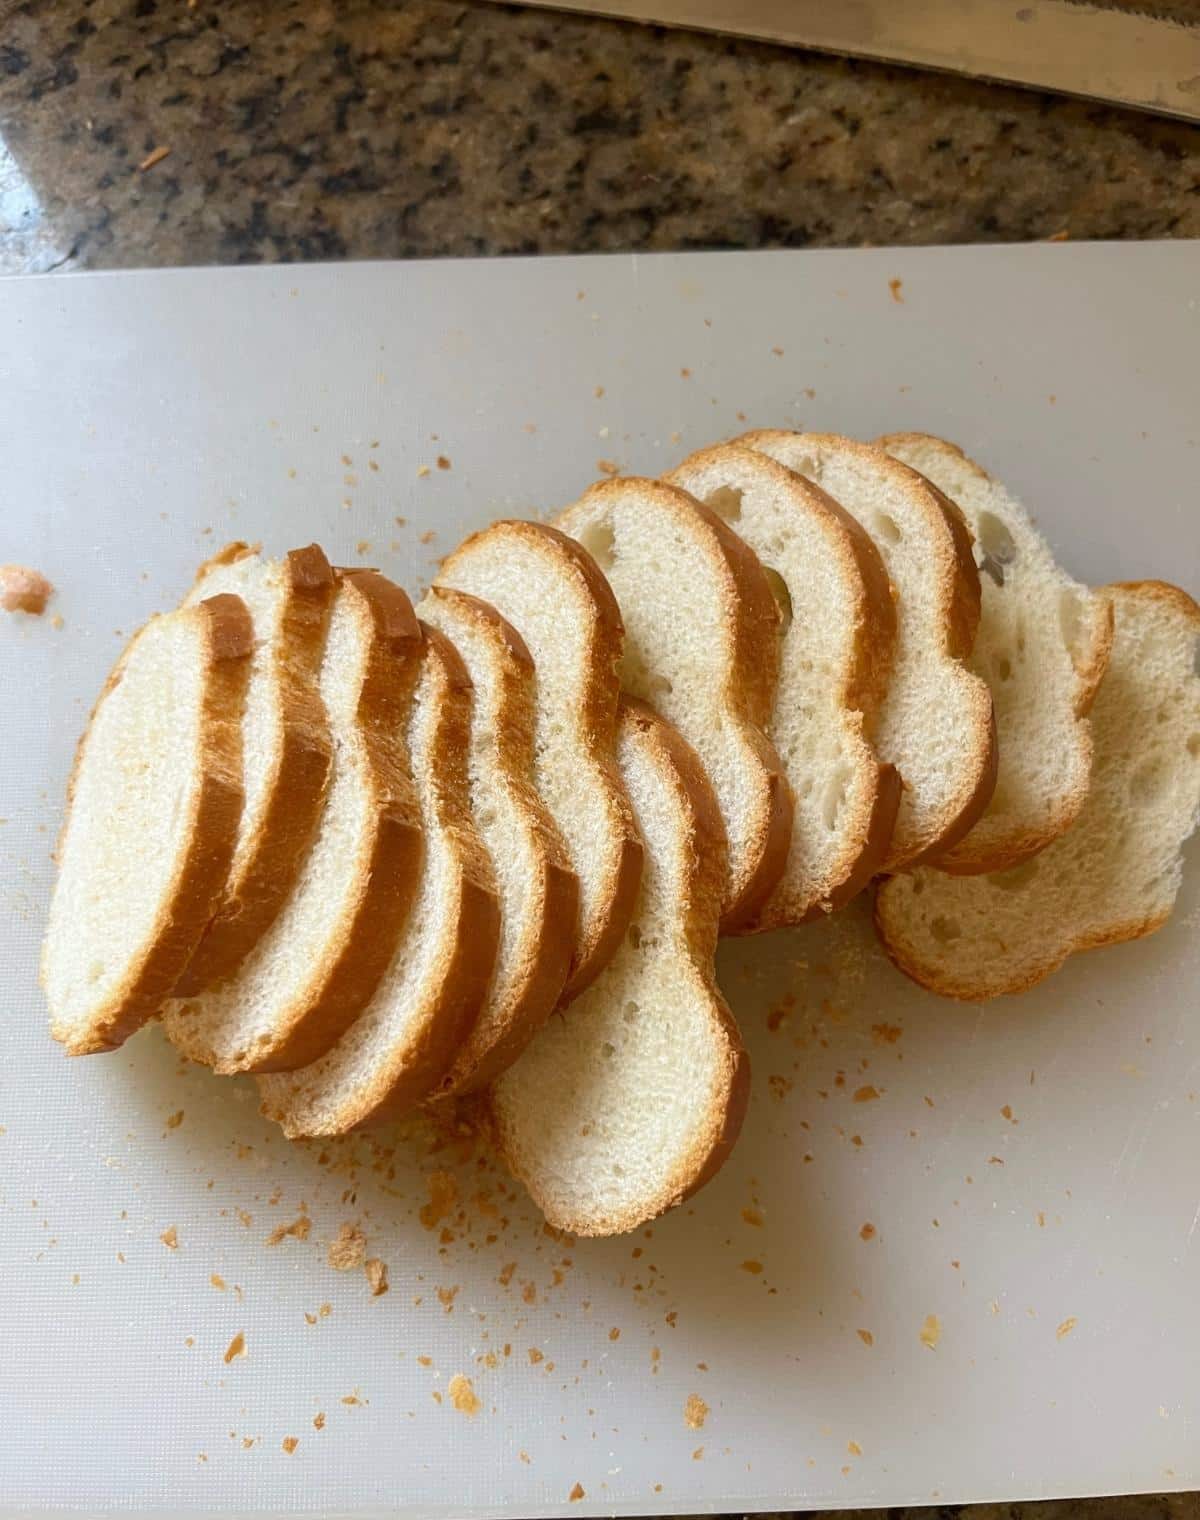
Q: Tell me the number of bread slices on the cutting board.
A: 12